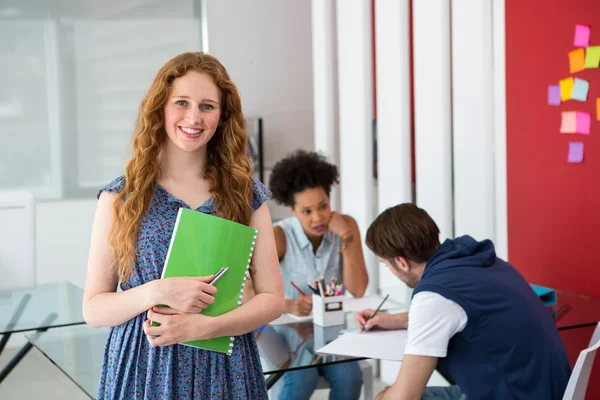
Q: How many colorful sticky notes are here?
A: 10